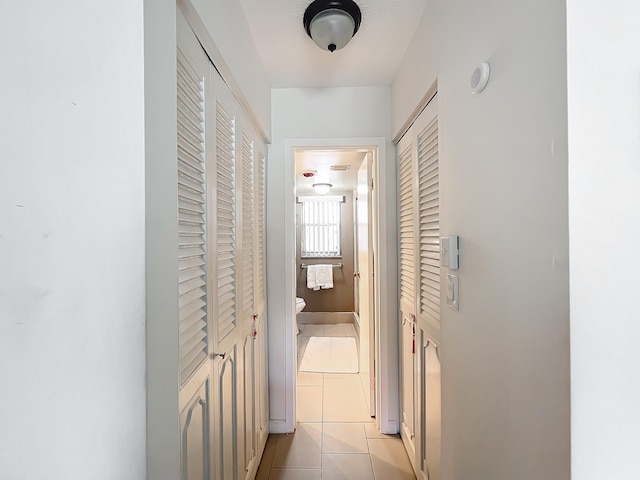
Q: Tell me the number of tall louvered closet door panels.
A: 6